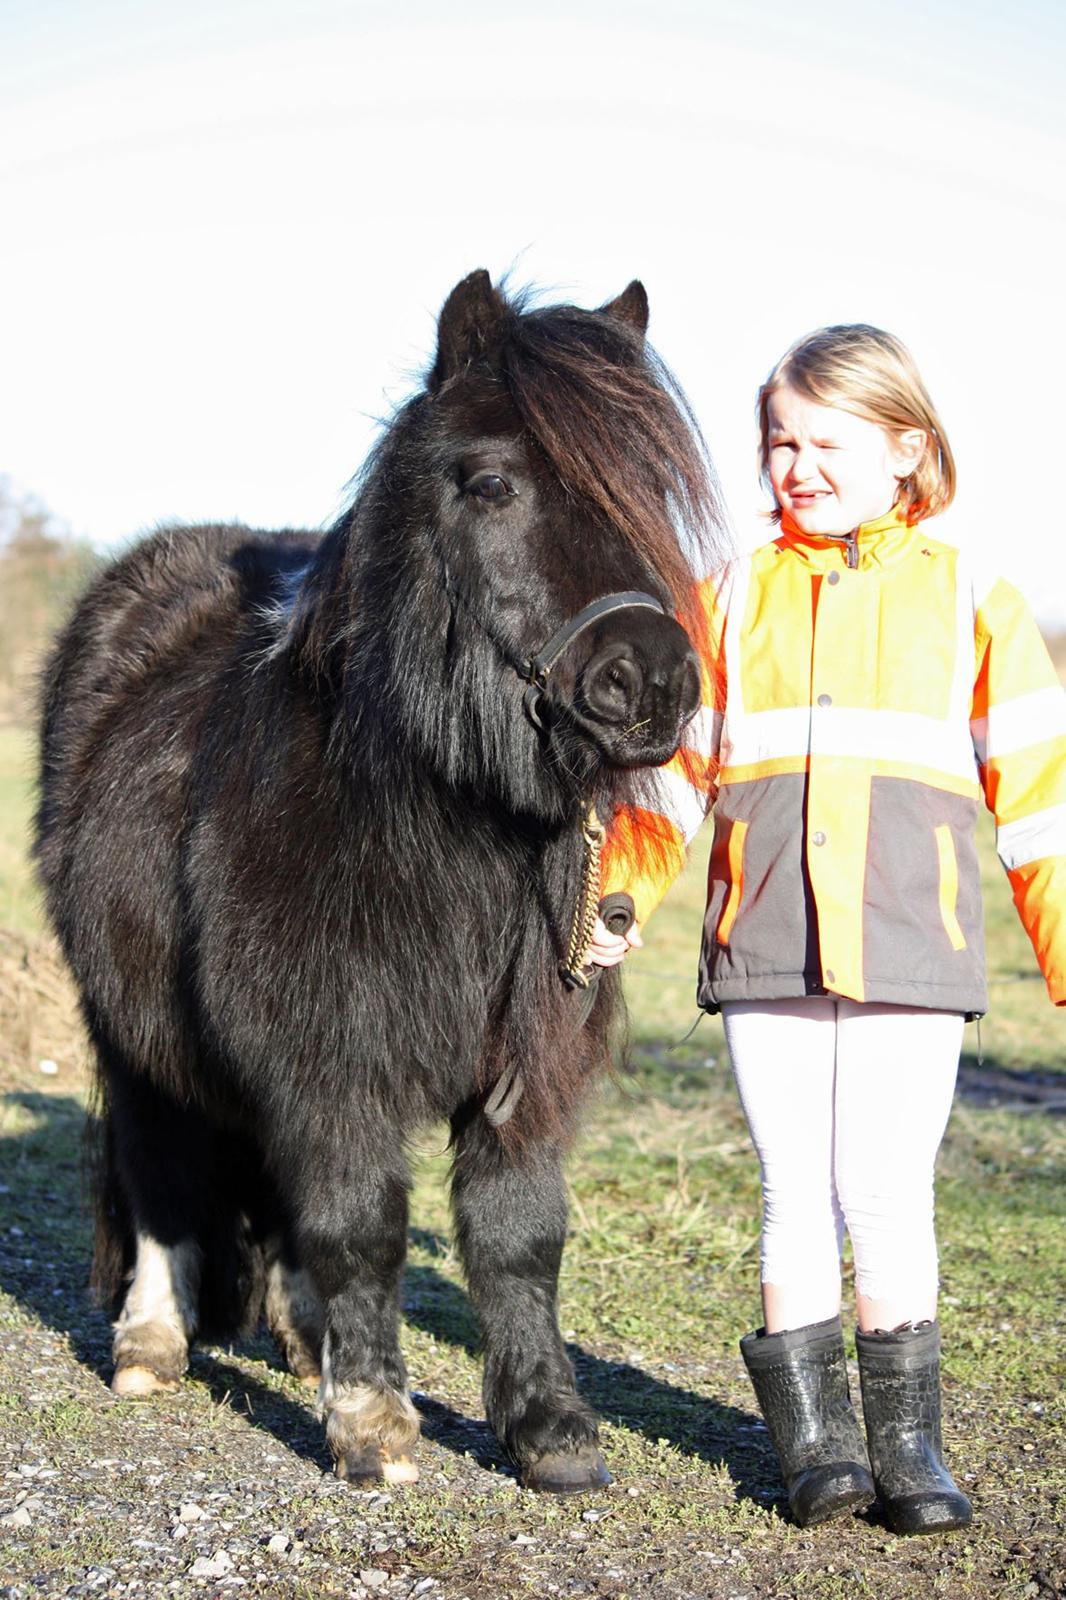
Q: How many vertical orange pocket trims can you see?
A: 2